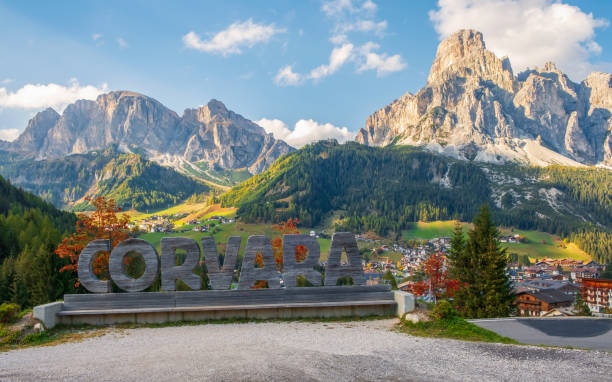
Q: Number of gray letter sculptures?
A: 7